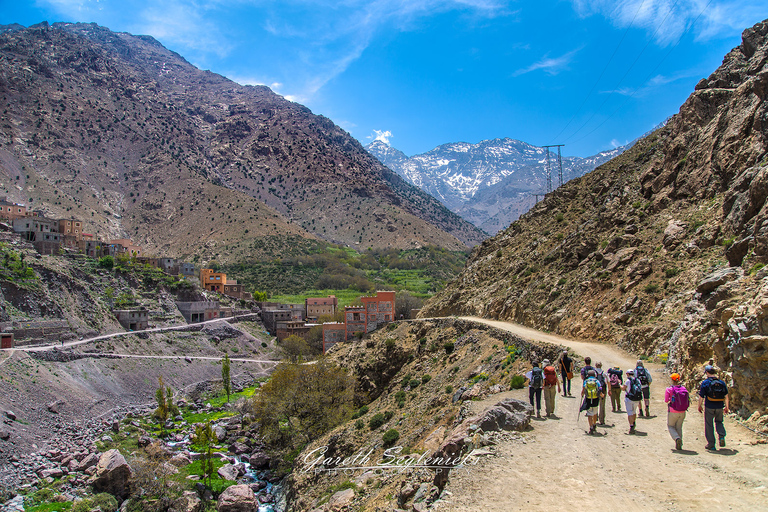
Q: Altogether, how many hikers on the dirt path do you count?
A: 11